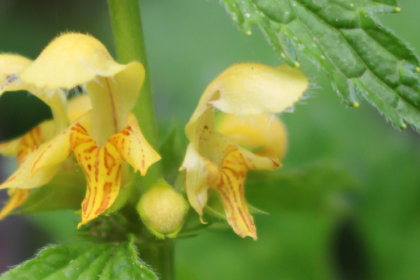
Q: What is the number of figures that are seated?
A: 0